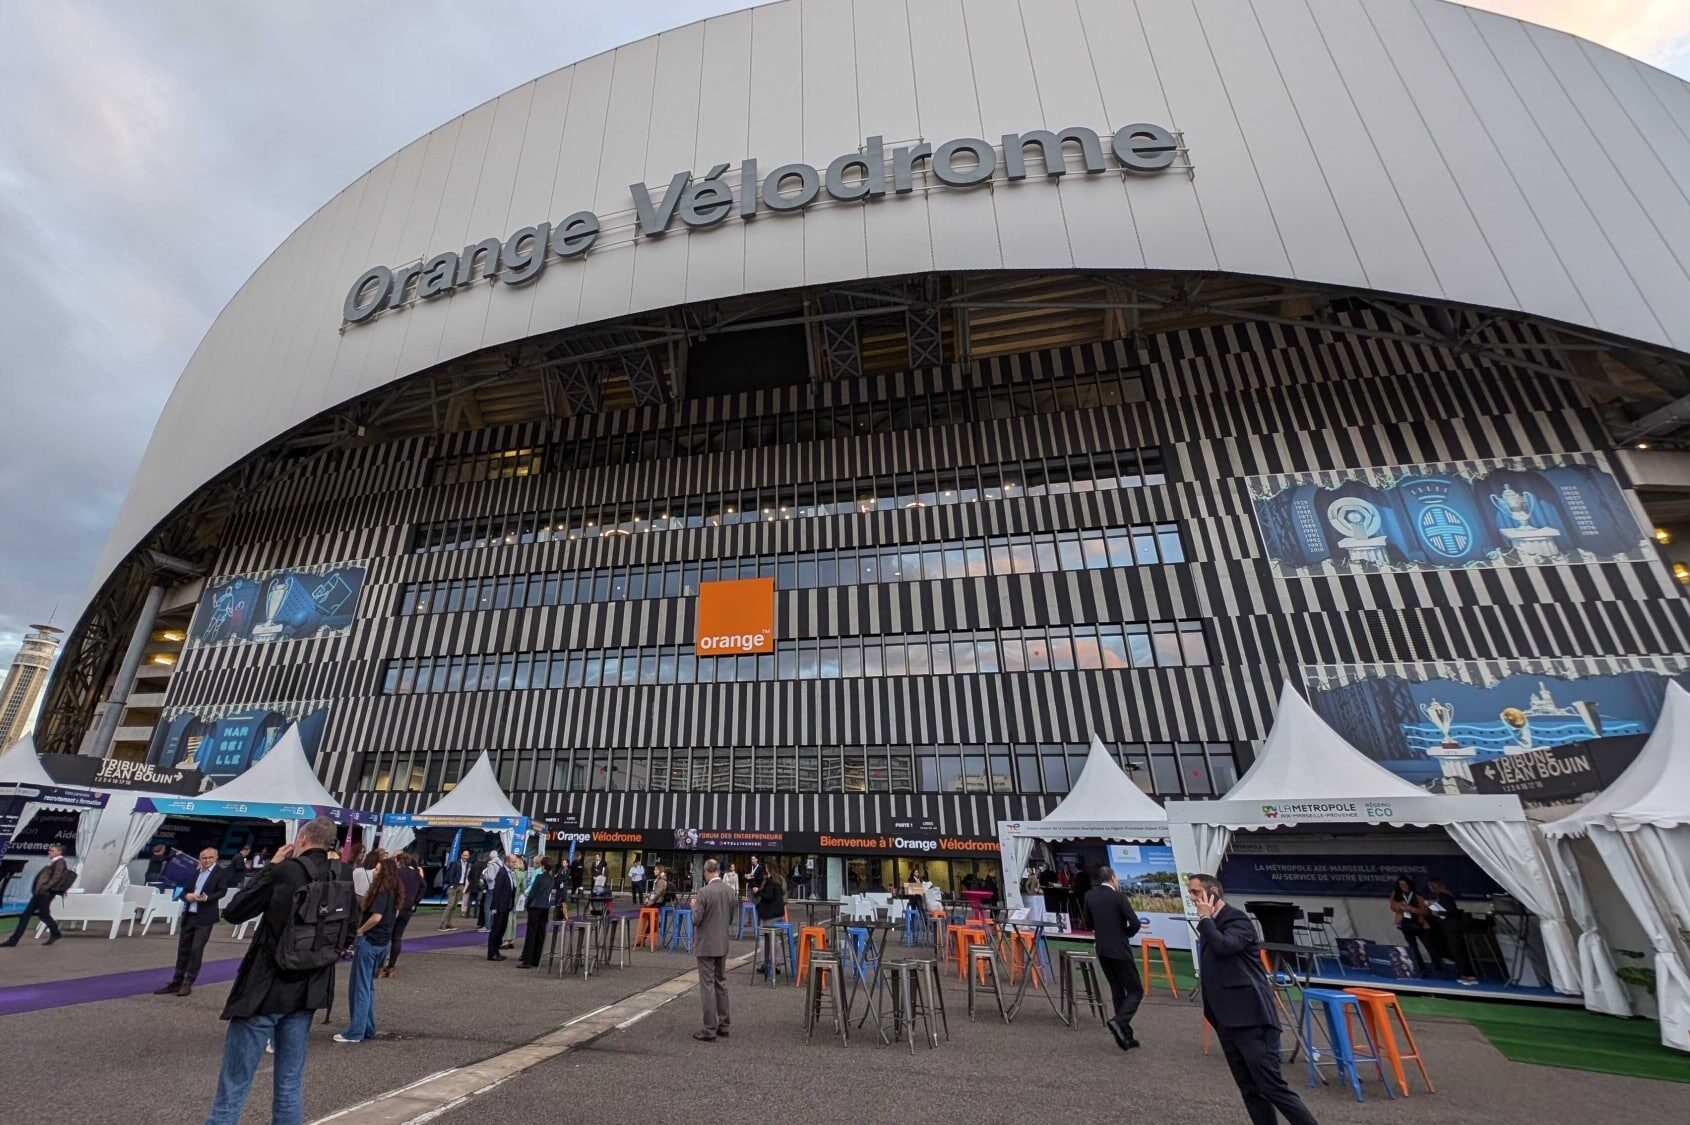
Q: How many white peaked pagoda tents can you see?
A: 6